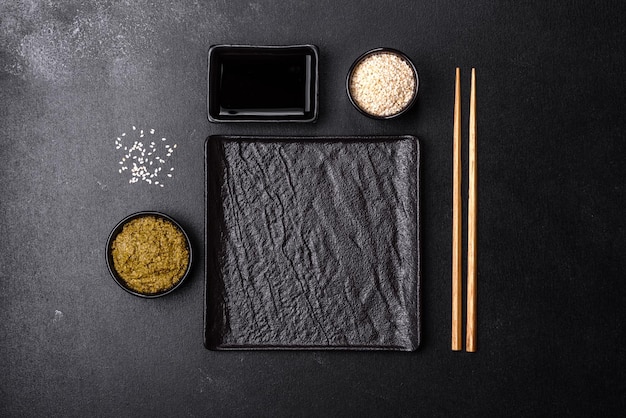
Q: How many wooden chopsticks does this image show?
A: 2